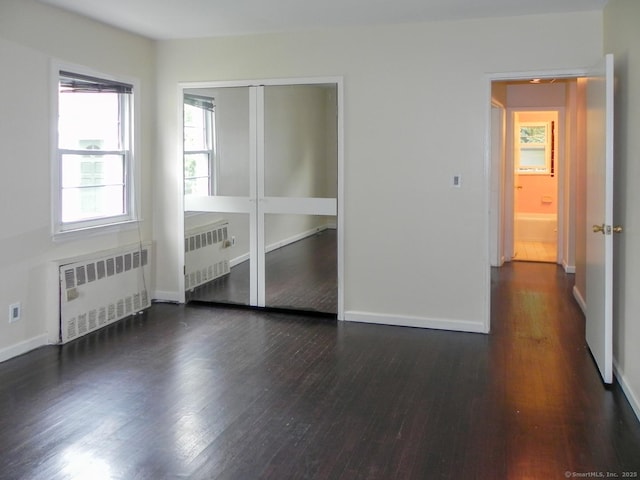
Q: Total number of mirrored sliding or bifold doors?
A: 2